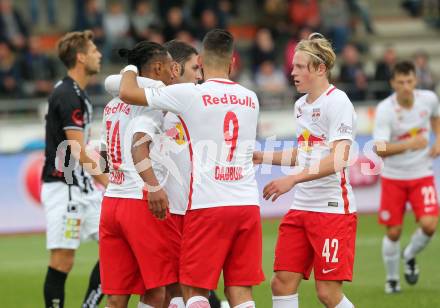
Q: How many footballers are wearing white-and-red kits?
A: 5